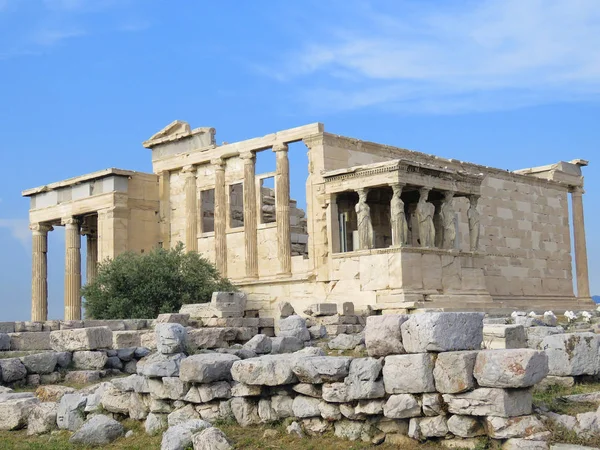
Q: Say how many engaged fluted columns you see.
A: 4